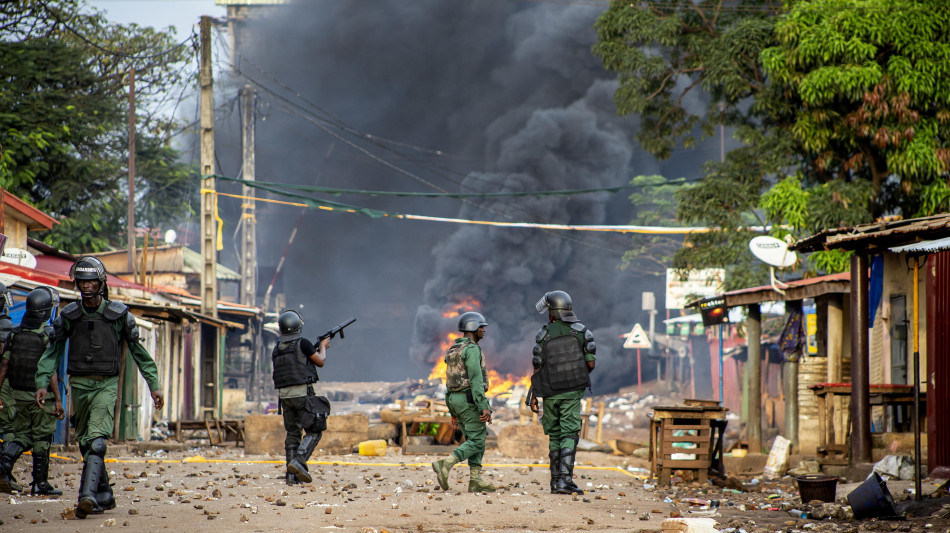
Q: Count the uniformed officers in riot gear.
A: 6